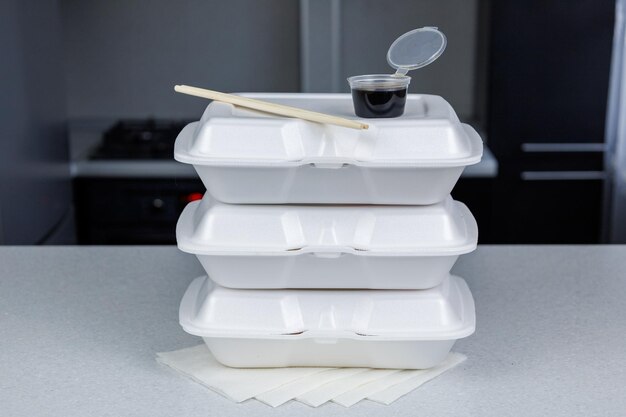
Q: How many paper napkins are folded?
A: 5